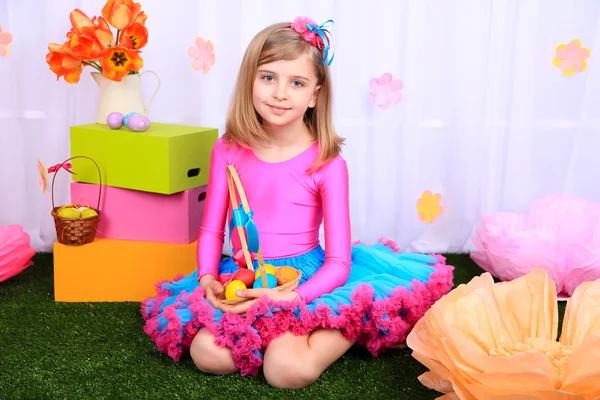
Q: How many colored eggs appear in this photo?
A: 10